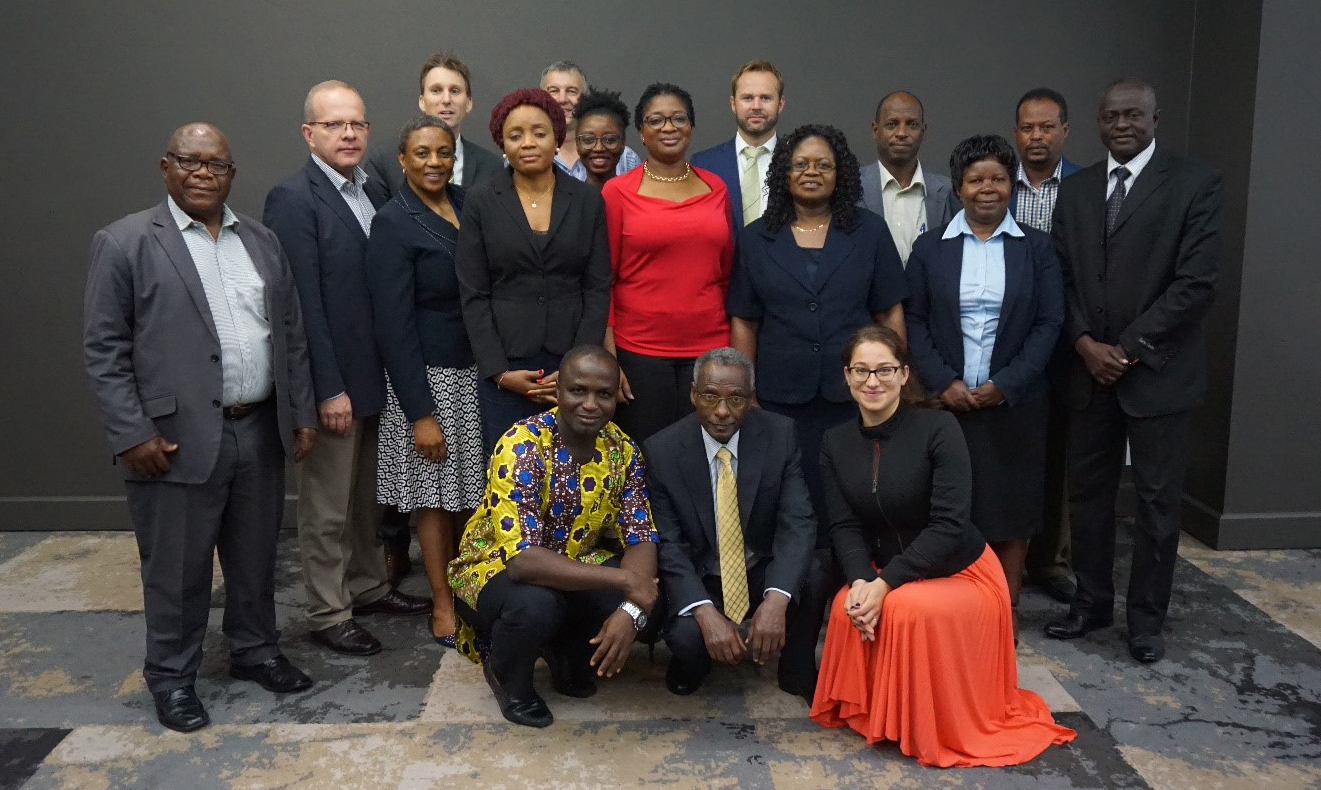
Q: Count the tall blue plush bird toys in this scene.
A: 0